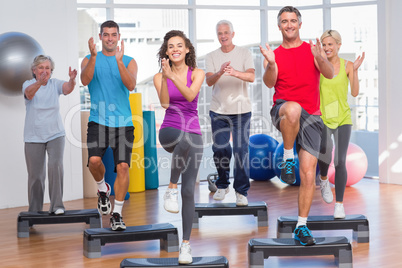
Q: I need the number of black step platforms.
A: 6